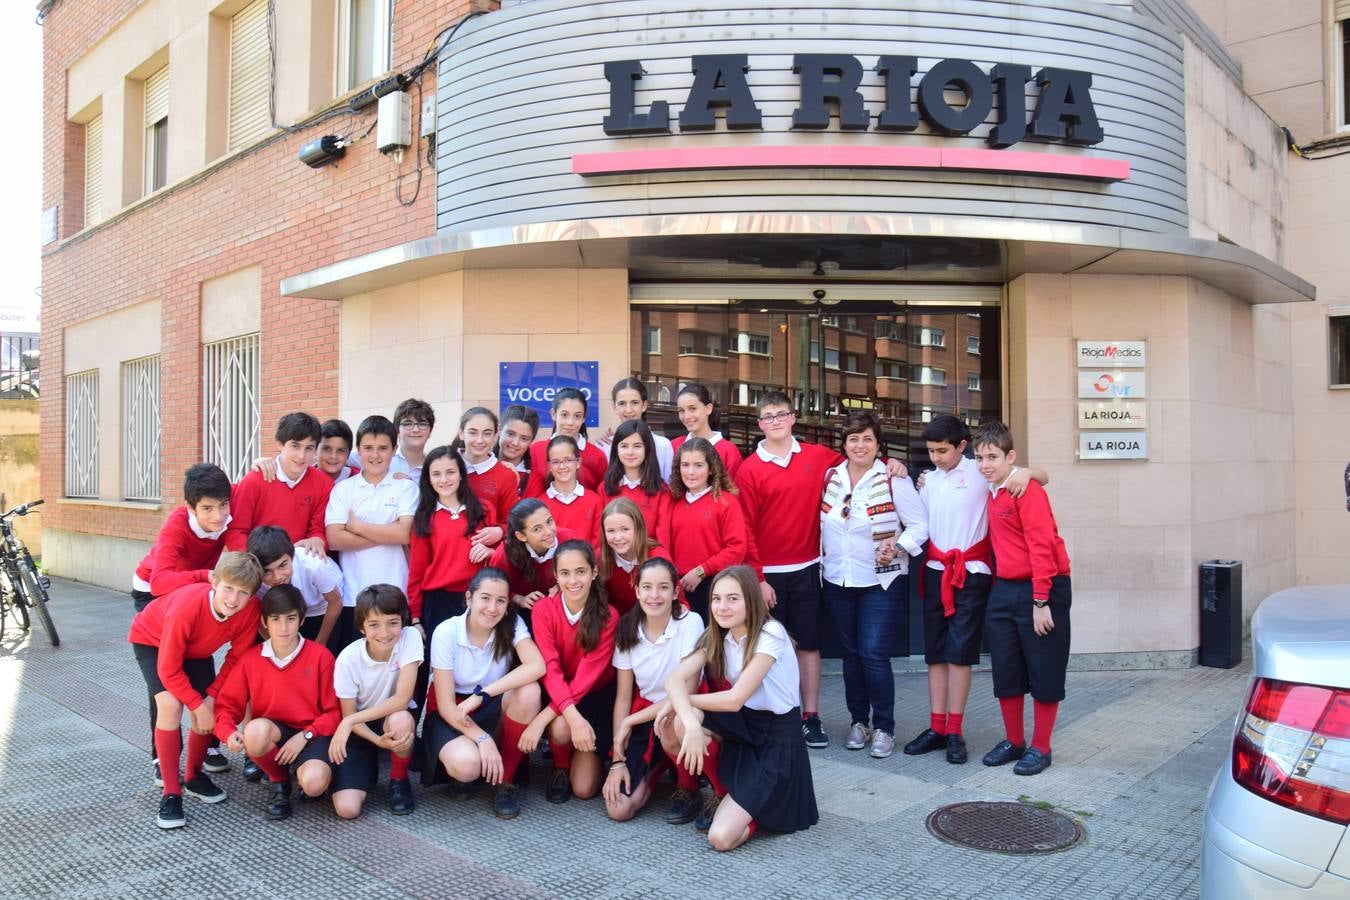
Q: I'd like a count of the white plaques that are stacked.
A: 4